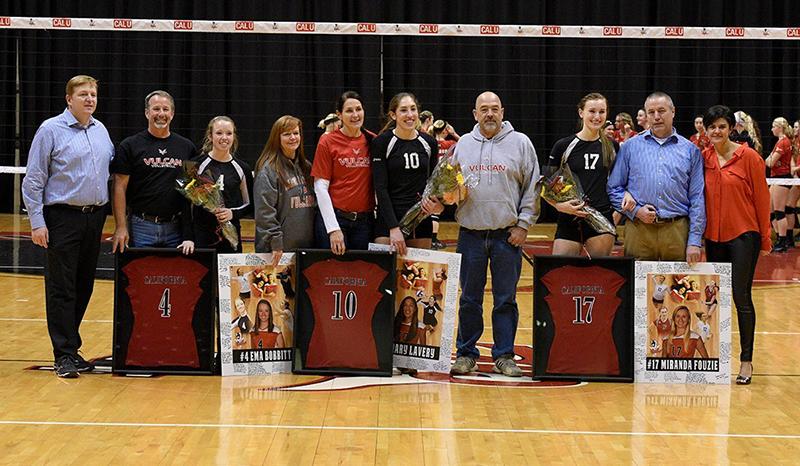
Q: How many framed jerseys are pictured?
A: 3